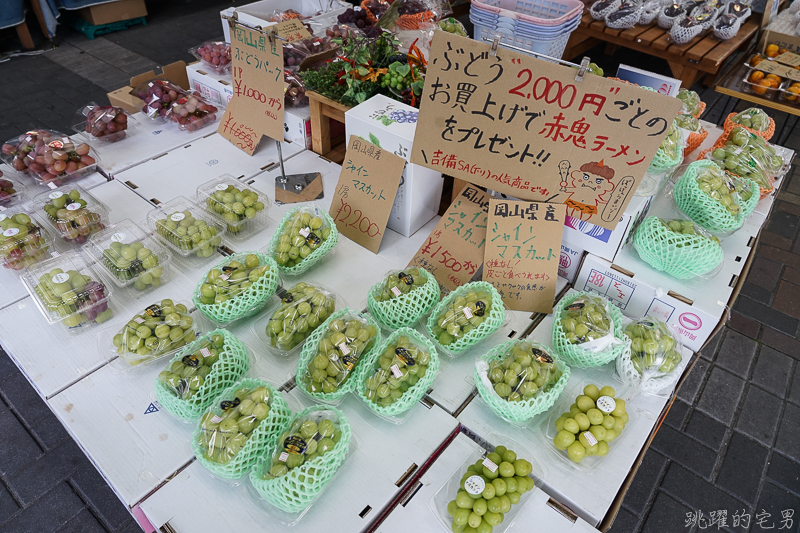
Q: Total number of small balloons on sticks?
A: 0